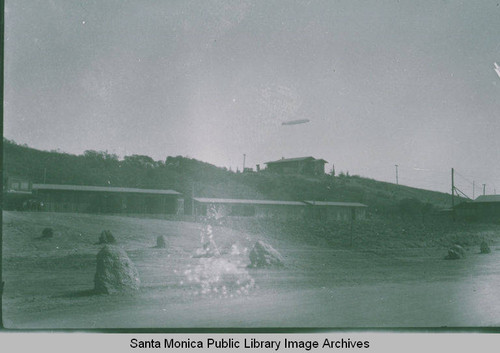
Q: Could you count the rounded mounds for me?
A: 7